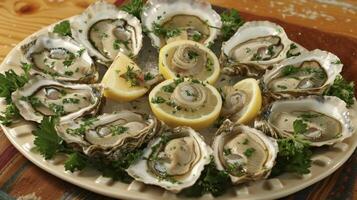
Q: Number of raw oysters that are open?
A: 10